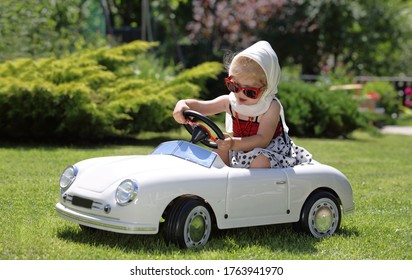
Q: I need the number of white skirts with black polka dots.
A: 1